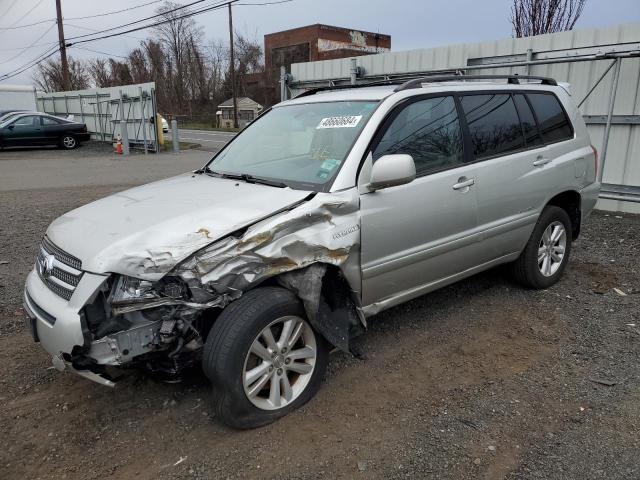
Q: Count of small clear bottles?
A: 0